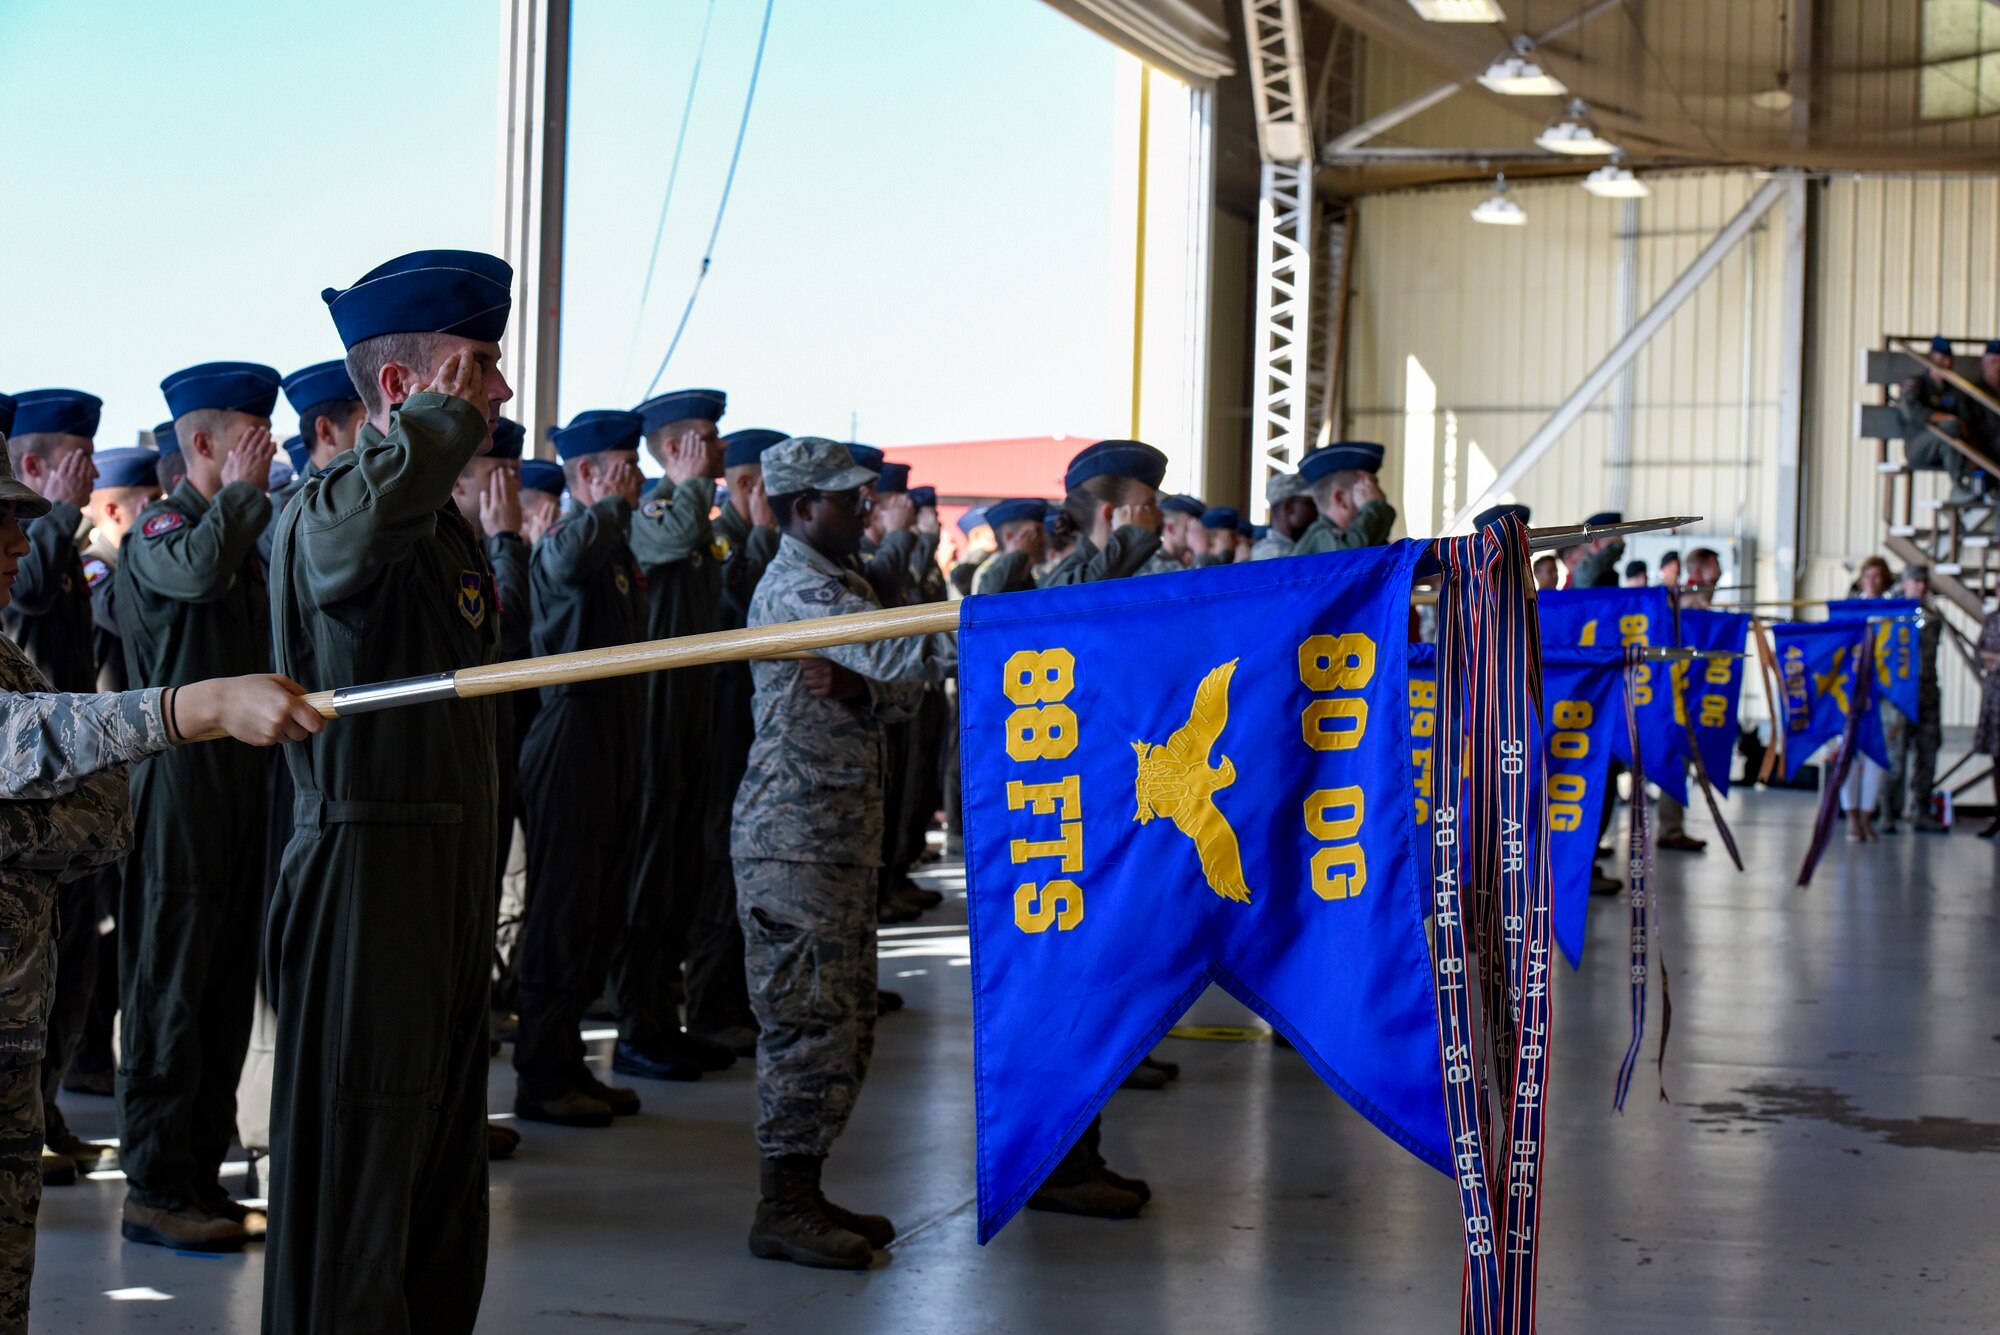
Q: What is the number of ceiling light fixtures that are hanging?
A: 5